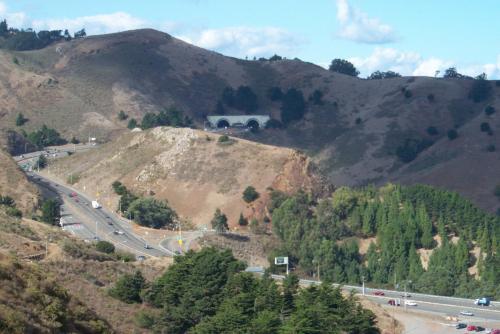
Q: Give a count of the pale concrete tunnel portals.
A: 2